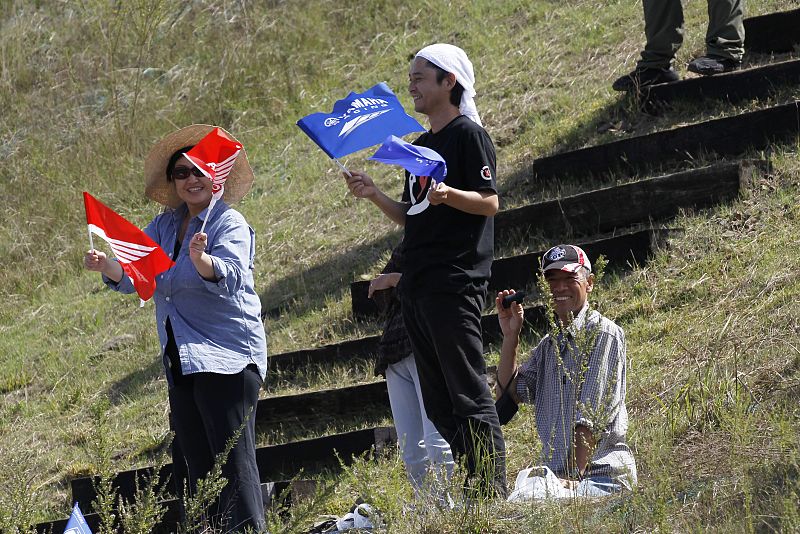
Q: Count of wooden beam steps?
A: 9